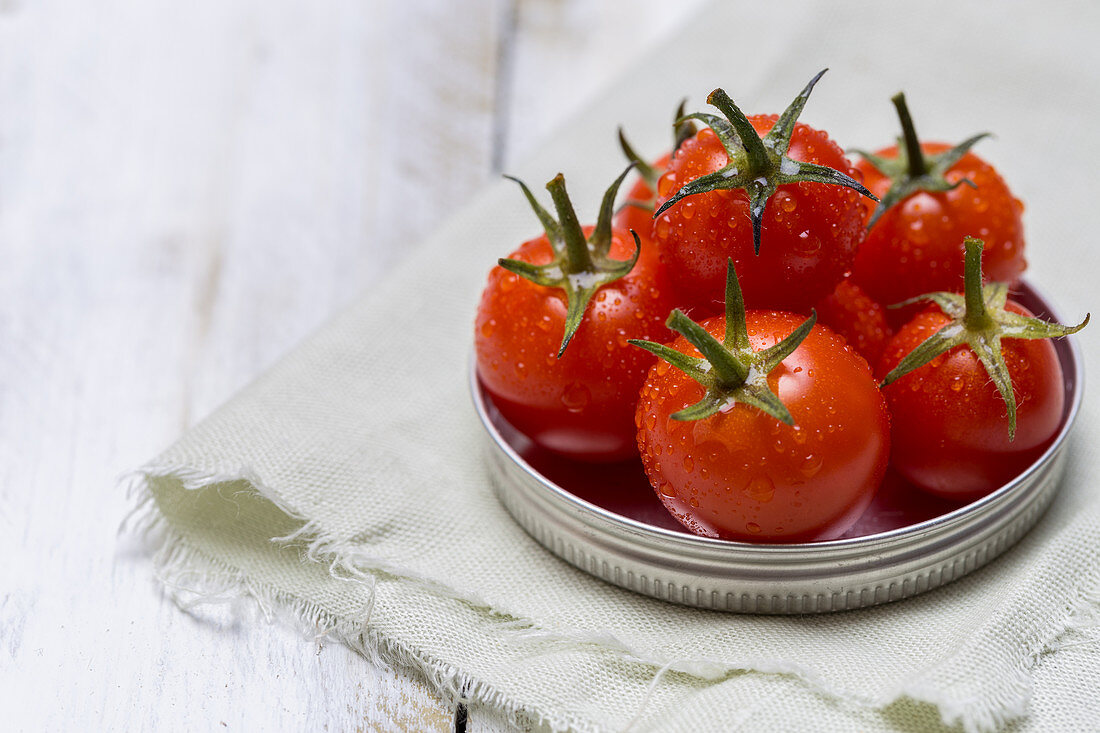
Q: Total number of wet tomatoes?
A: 7